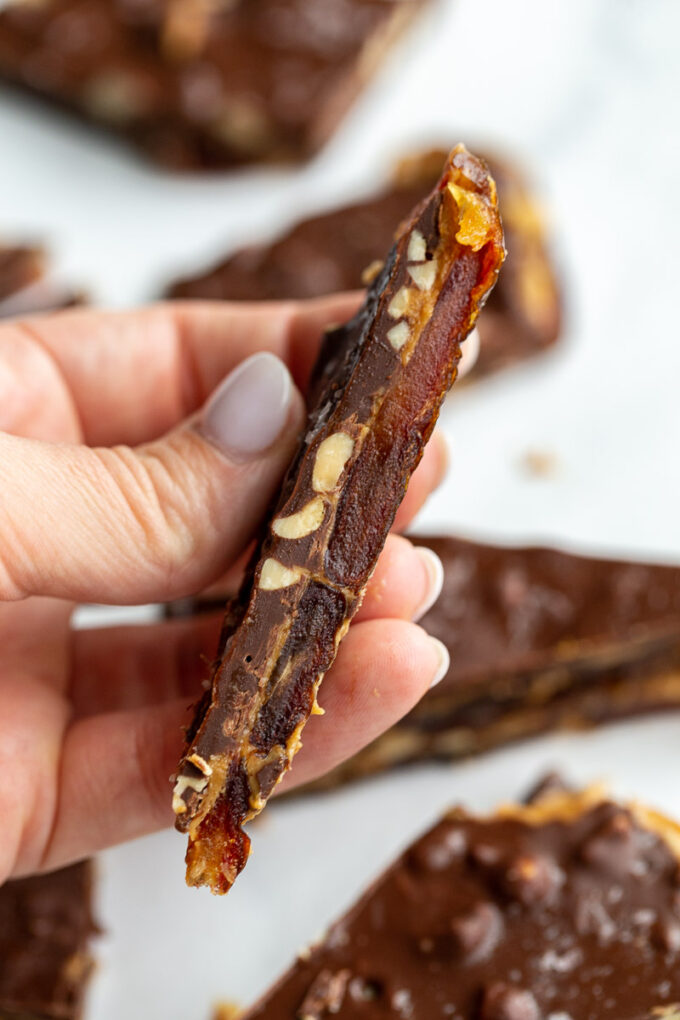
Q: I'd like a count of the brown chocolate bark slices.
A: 7